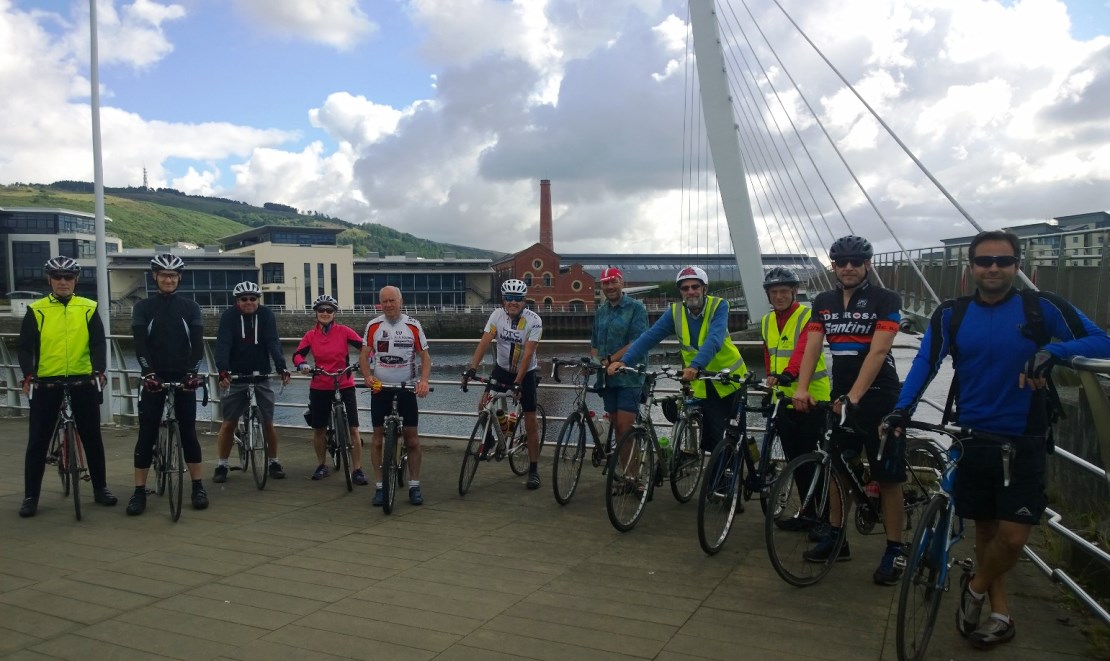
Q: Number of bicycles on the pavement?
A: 11